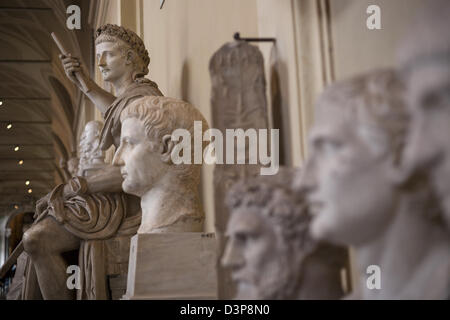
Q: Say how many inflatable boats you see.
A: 0